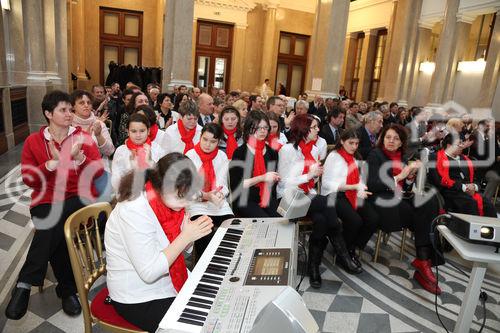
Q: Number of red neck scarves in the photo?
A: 12